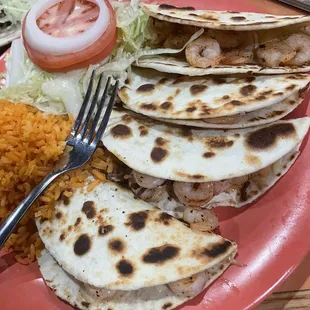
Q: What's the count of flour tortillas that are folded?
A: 4